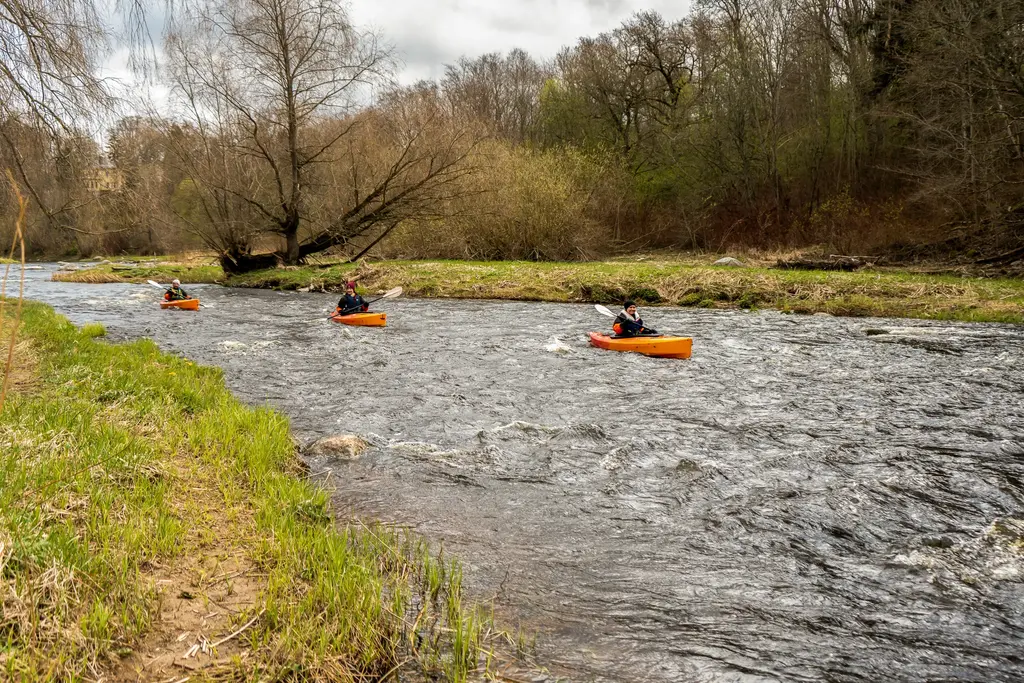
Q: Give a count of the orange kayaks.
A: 3